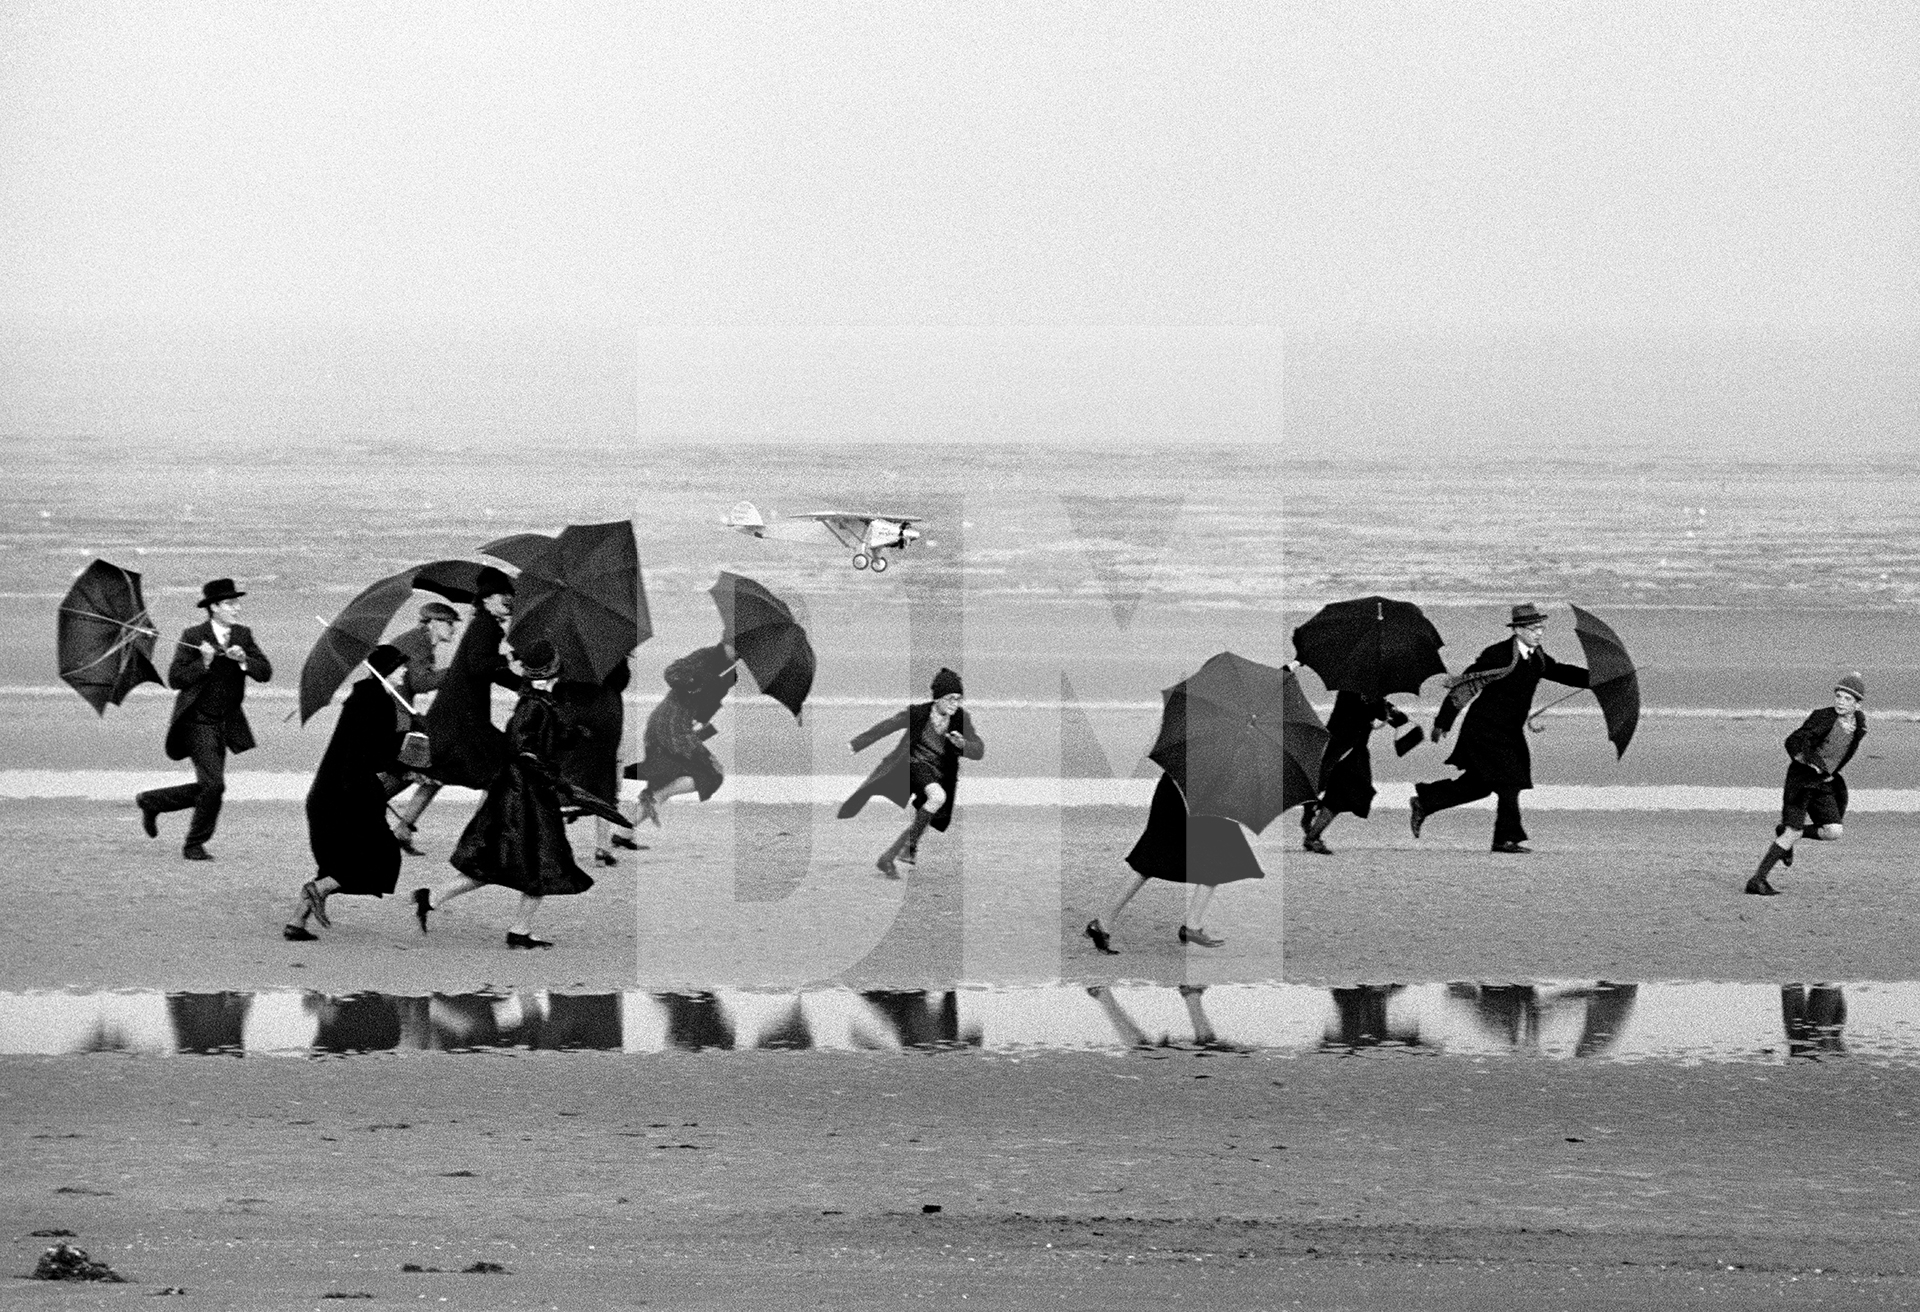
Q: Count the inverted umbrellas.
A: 1